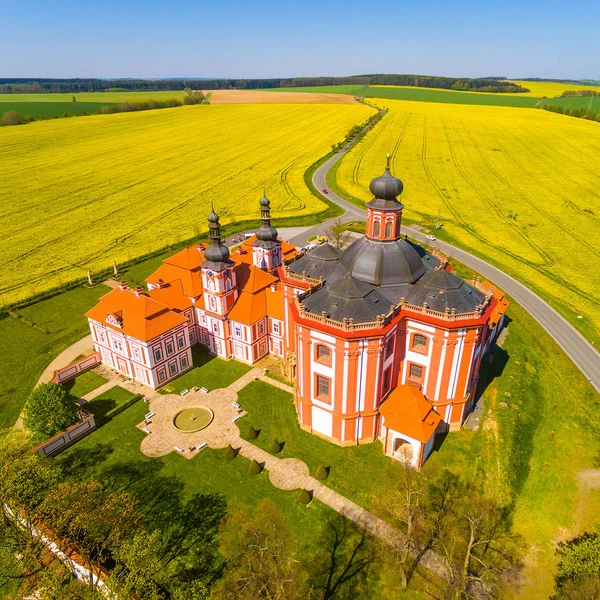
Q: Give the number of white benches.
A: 8